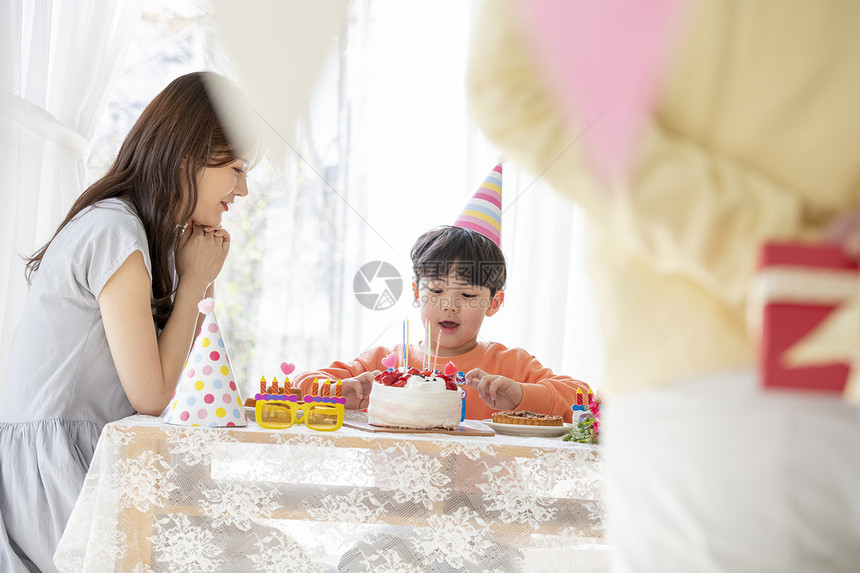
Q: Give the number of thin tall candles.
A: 5